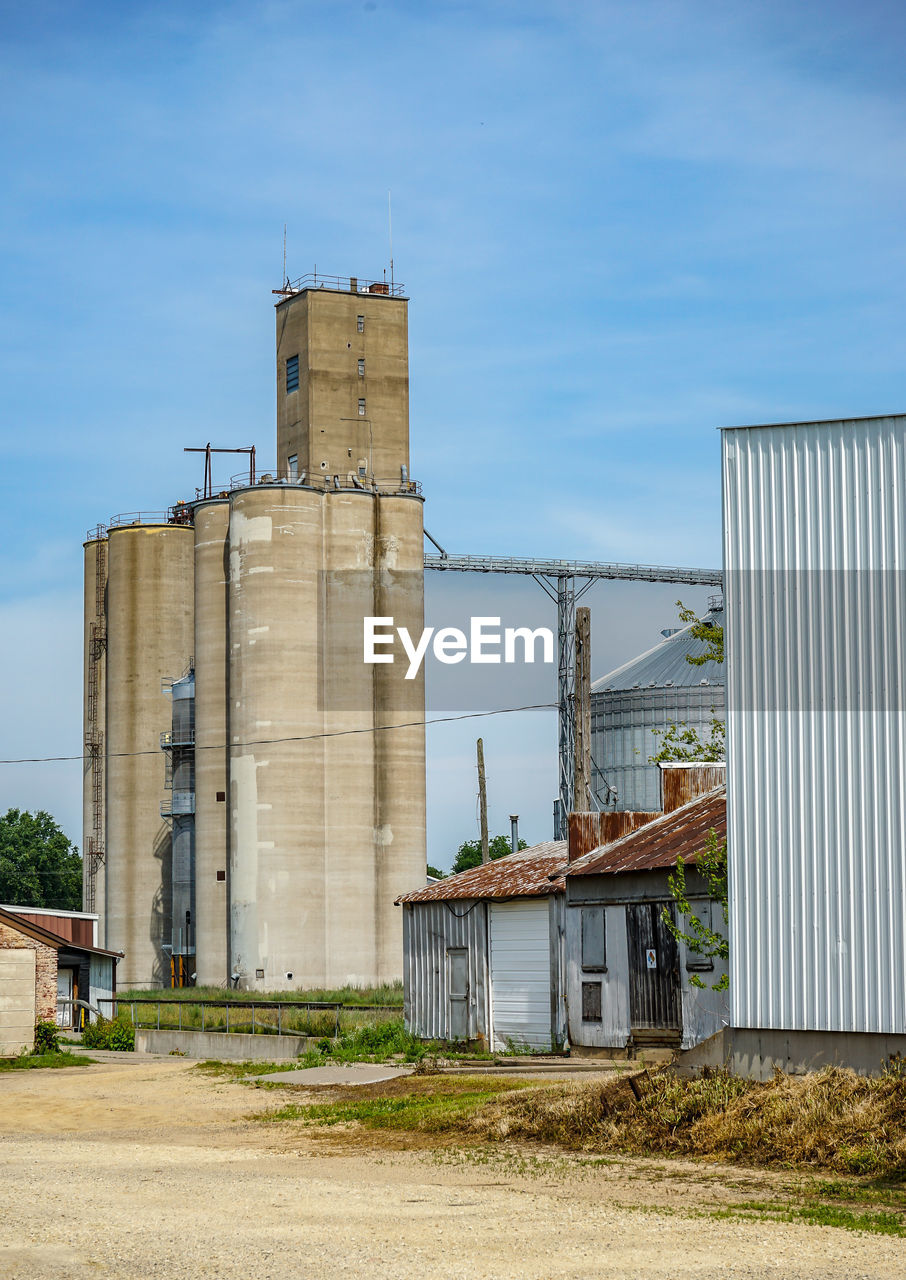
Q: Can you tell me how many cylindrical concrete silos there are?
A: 6